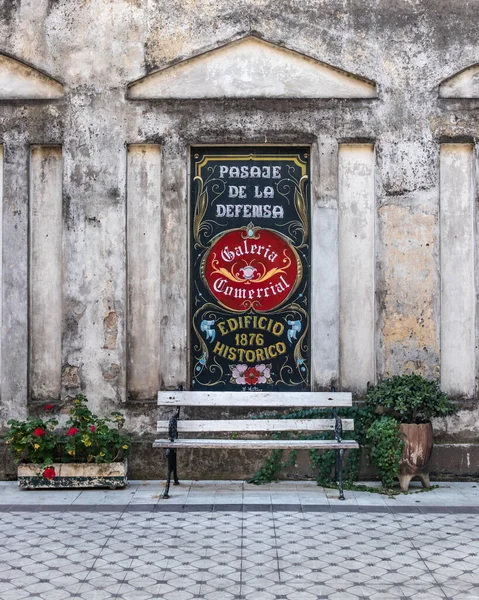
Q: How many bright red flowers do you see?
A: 5